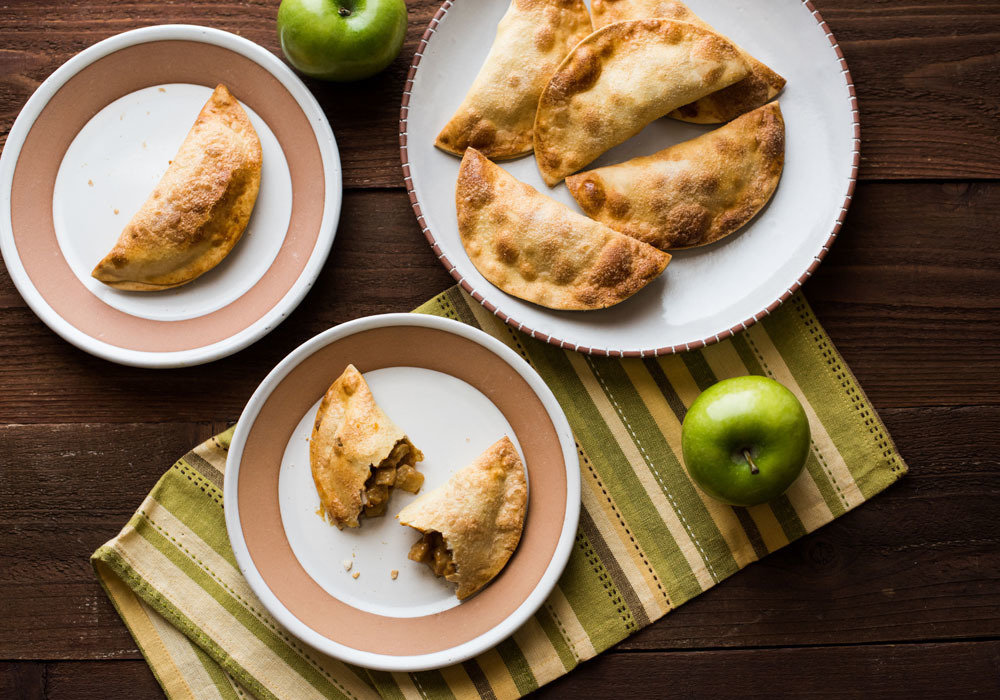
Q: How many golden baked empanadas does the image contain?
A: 7